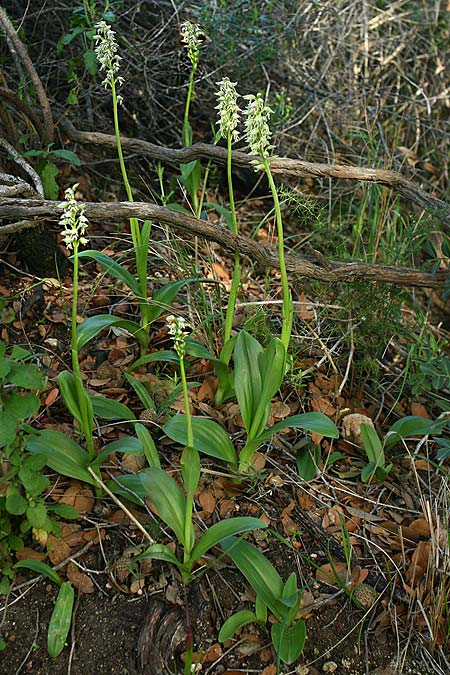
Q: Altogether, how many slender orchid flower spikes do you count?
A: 6